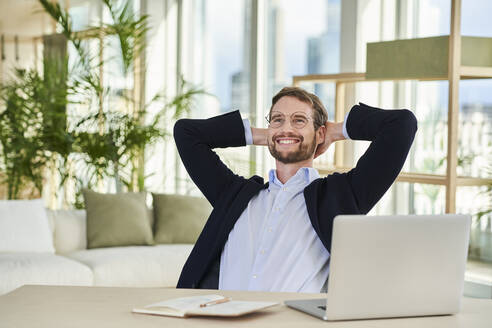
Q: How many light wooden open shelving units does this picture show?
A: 1